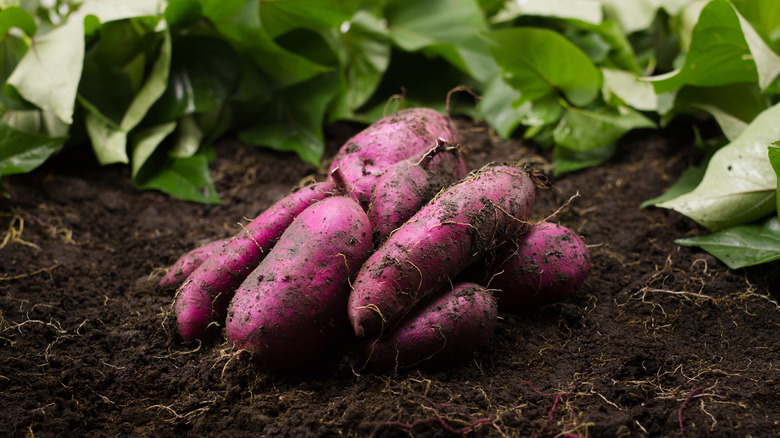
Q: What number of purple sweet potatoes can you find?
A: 8